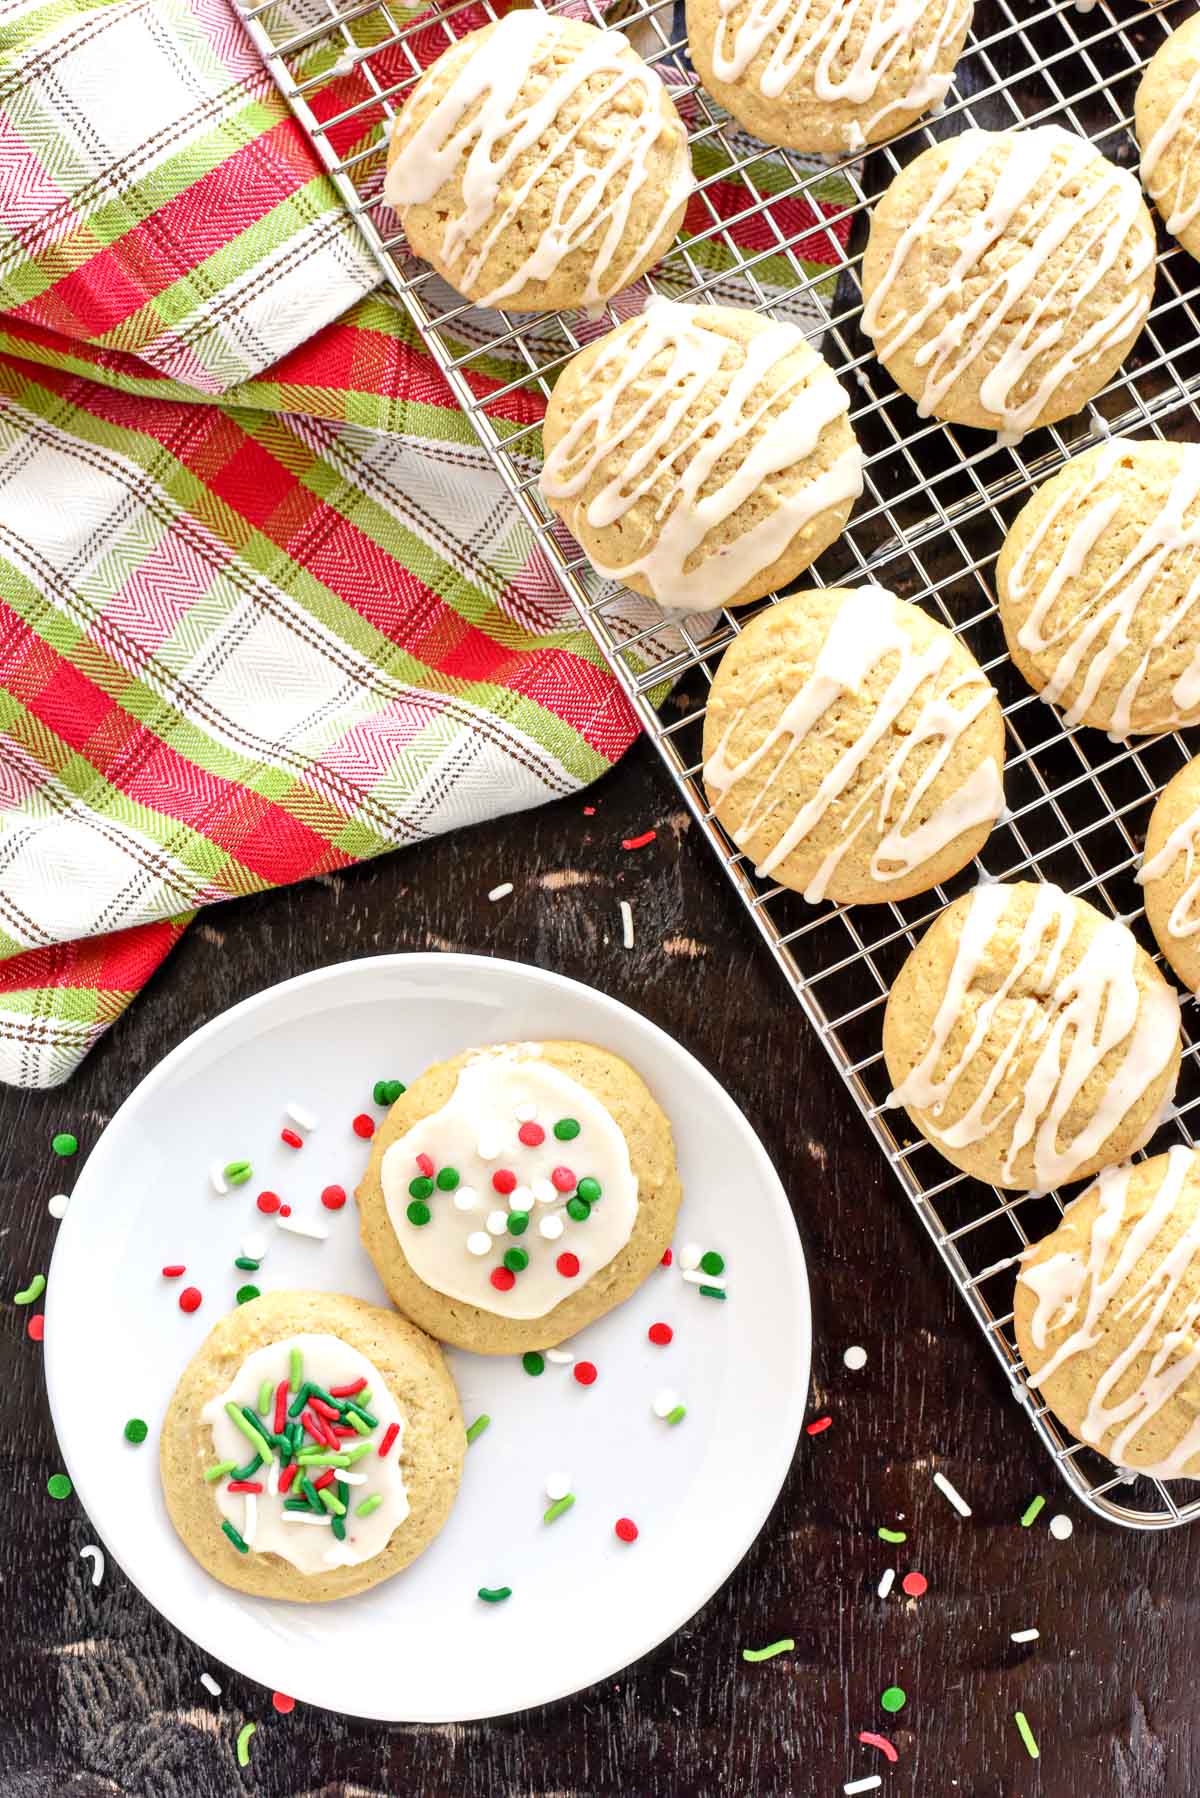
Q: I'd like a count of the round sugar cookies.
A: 12